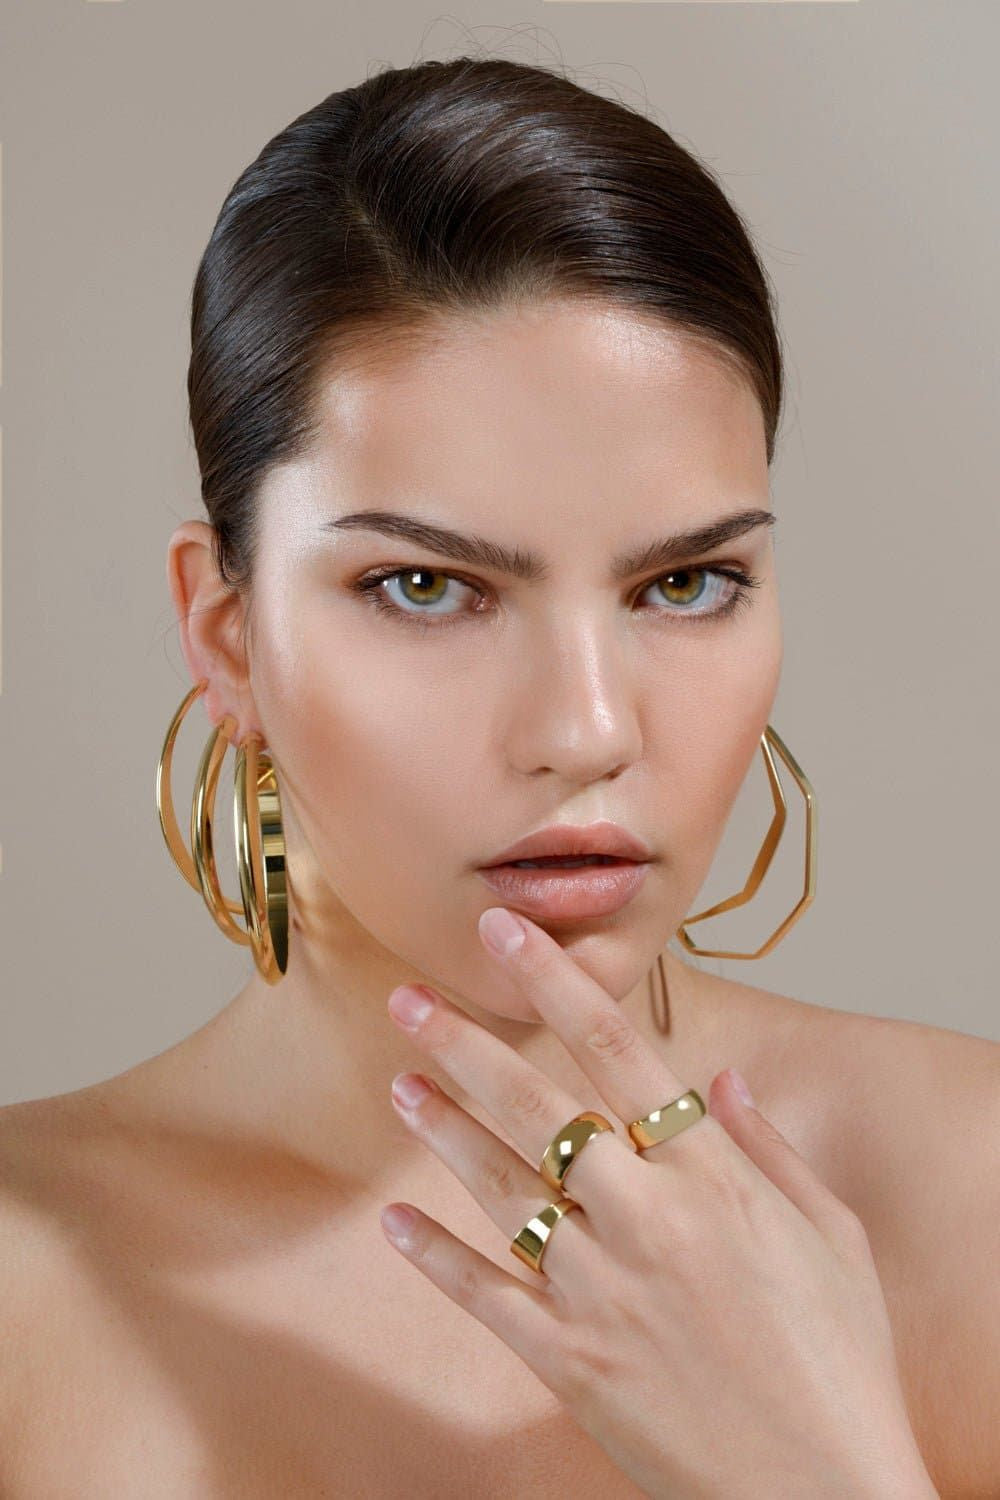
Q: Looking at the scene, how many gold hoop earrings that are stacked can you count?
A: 3